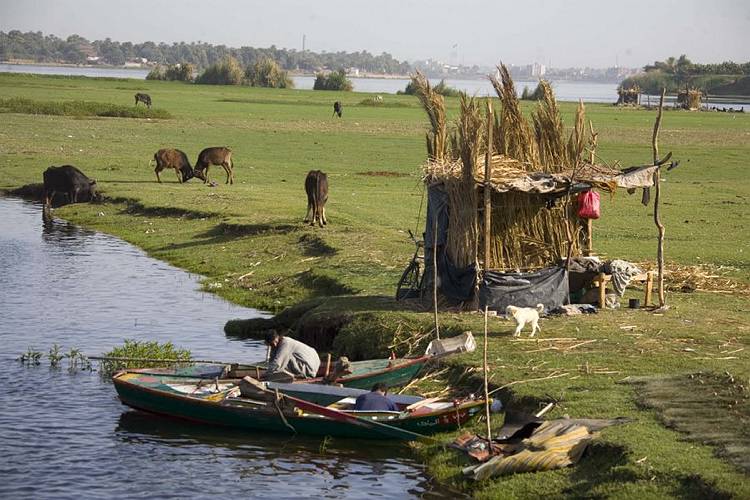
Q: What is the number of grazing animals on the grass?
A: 6